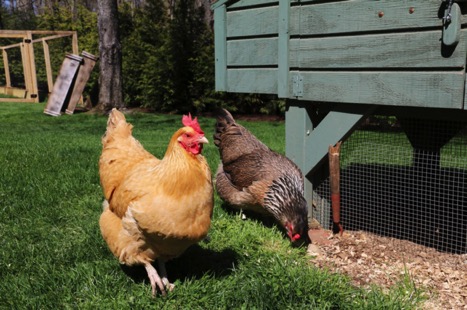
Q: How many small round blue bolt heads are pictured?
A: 0